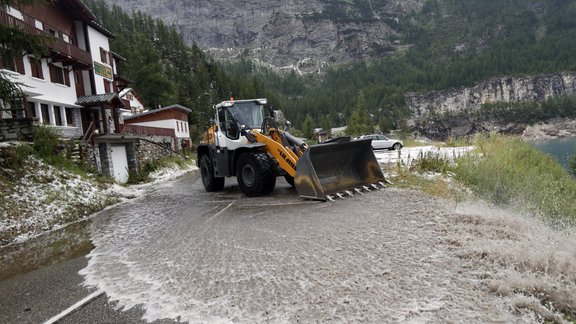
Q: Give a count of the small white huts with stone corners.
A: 1